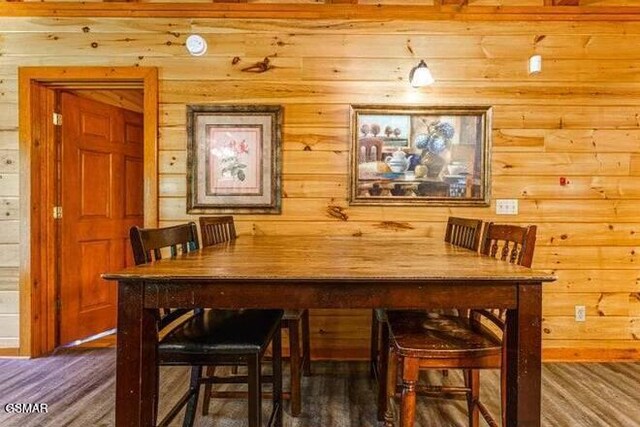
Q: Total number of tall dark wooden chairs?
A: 4